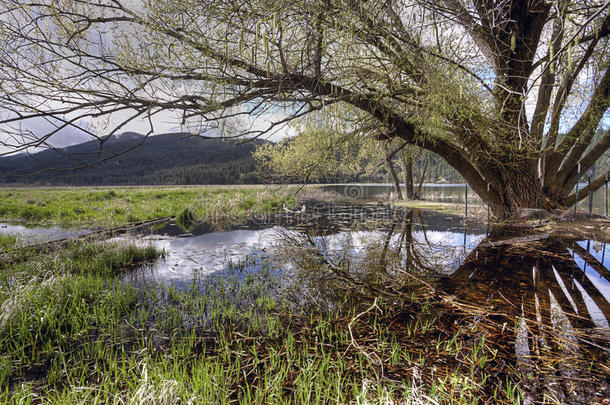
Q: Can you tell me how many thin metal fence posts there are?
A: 6